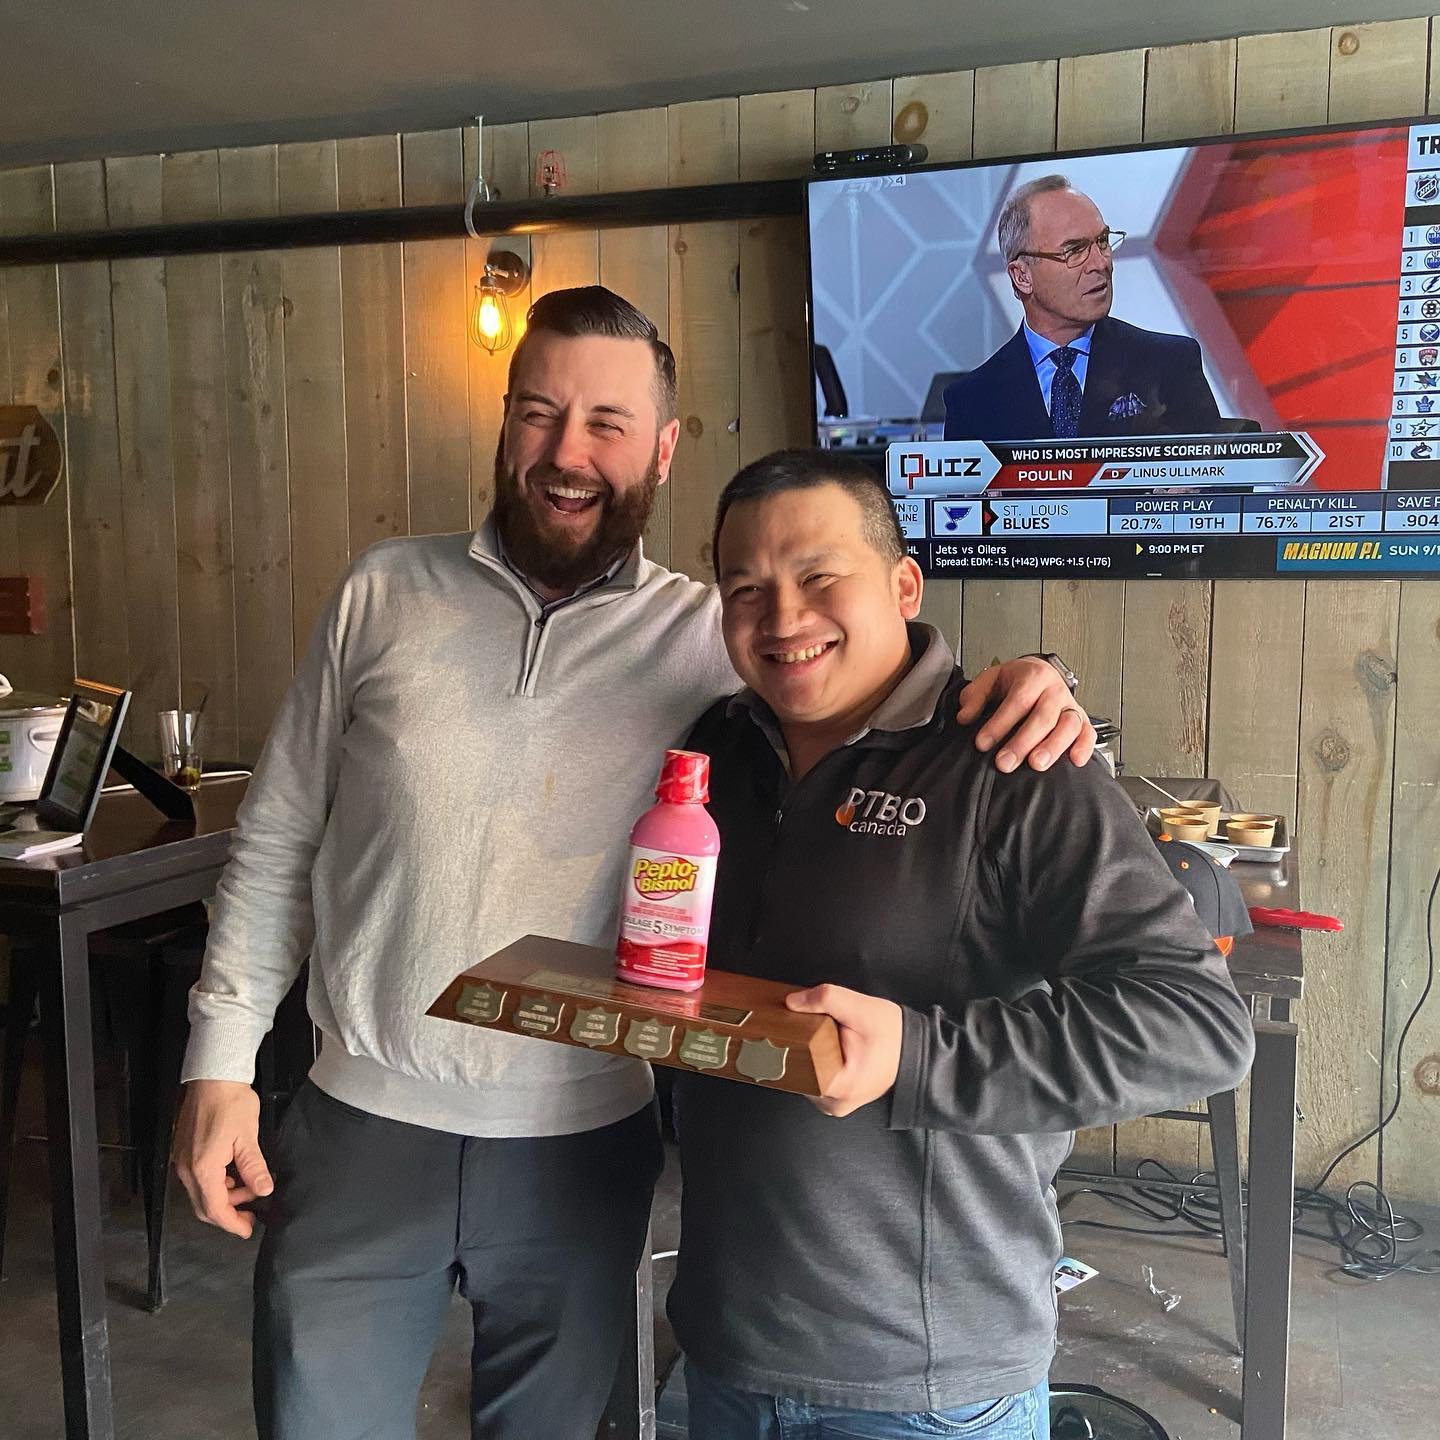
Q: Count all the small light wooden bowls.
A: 5